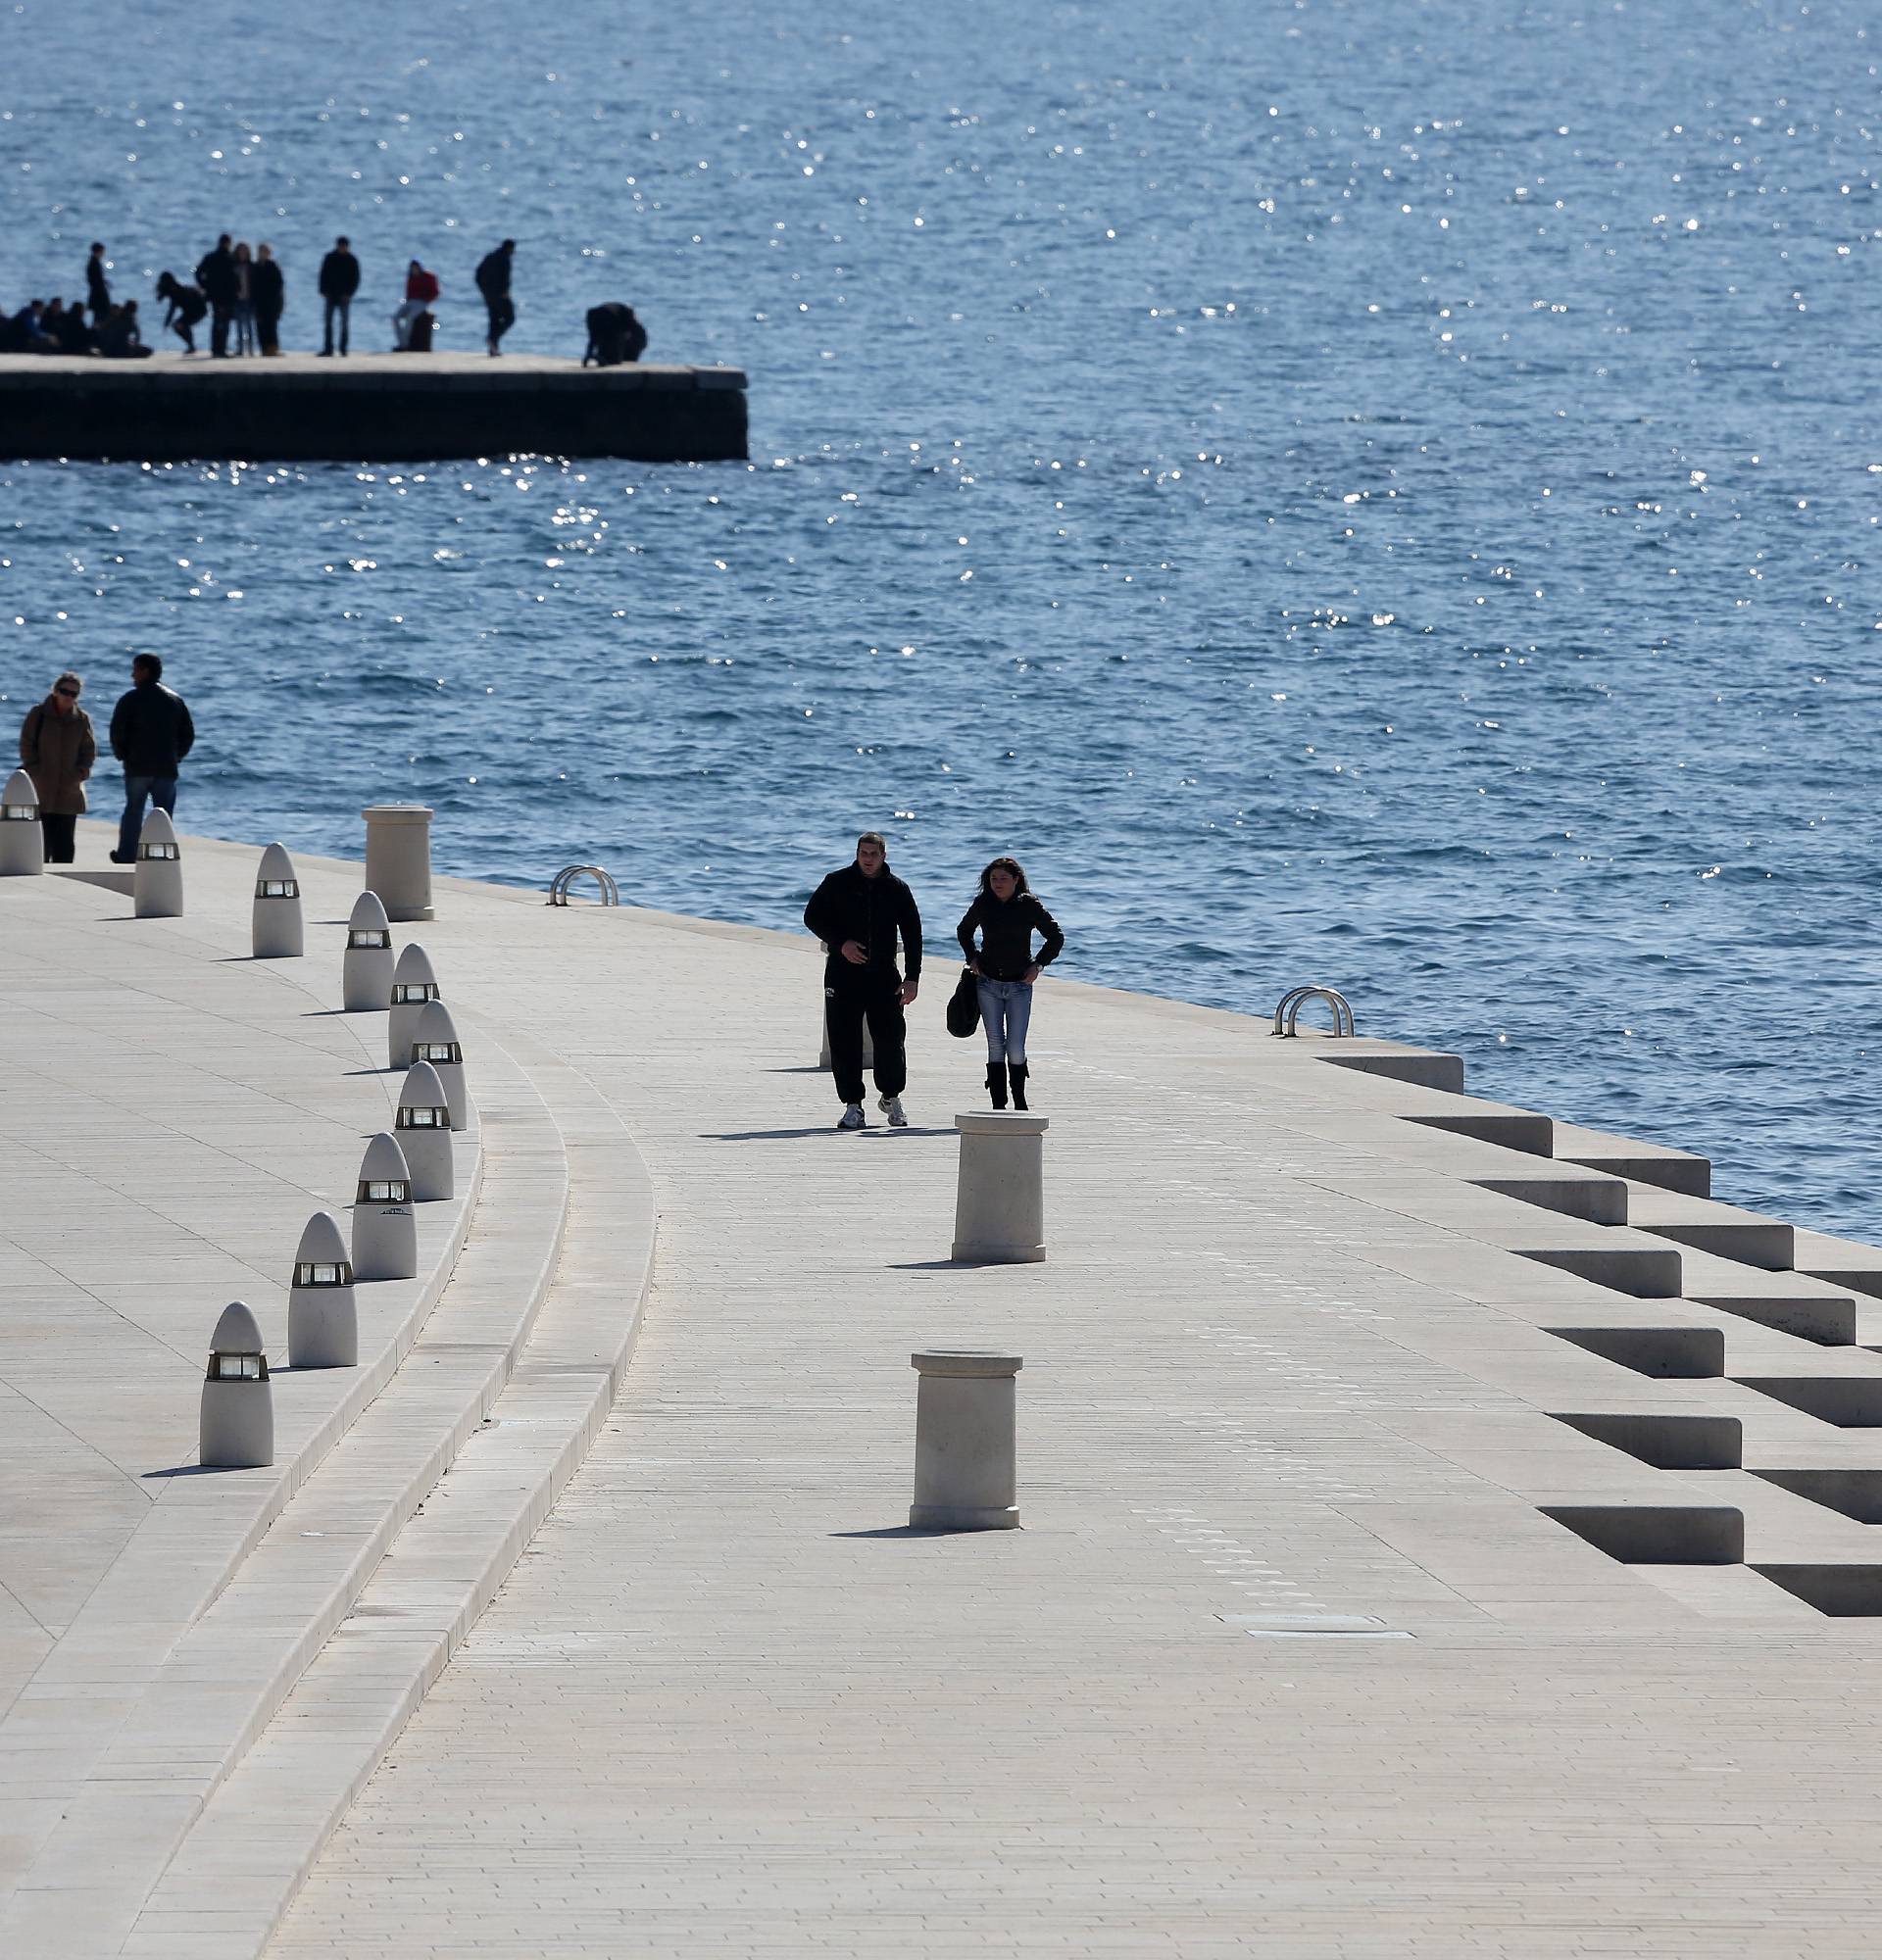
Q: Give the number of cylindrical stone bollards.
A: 4